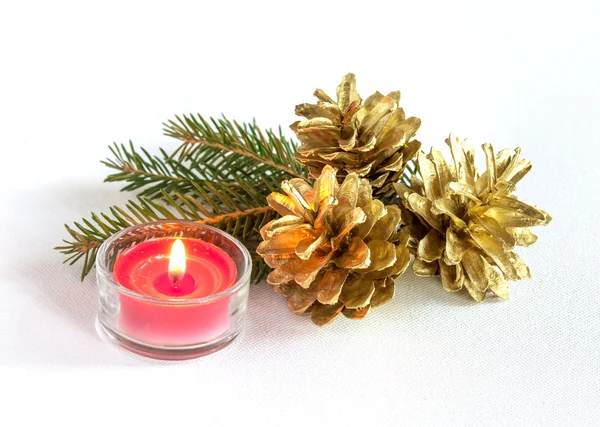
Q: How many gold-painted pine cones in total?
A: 3